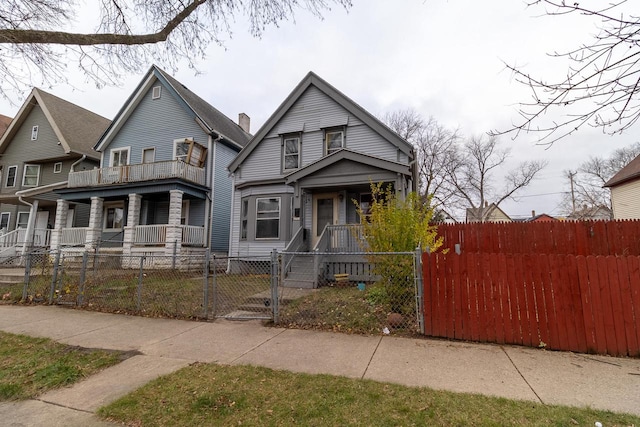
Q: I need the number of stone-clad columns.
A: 4